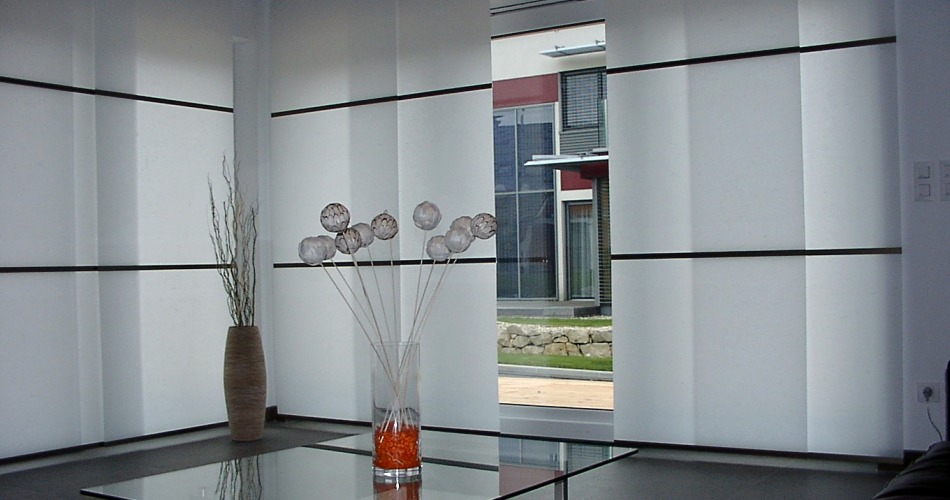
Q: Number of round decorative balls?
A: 11